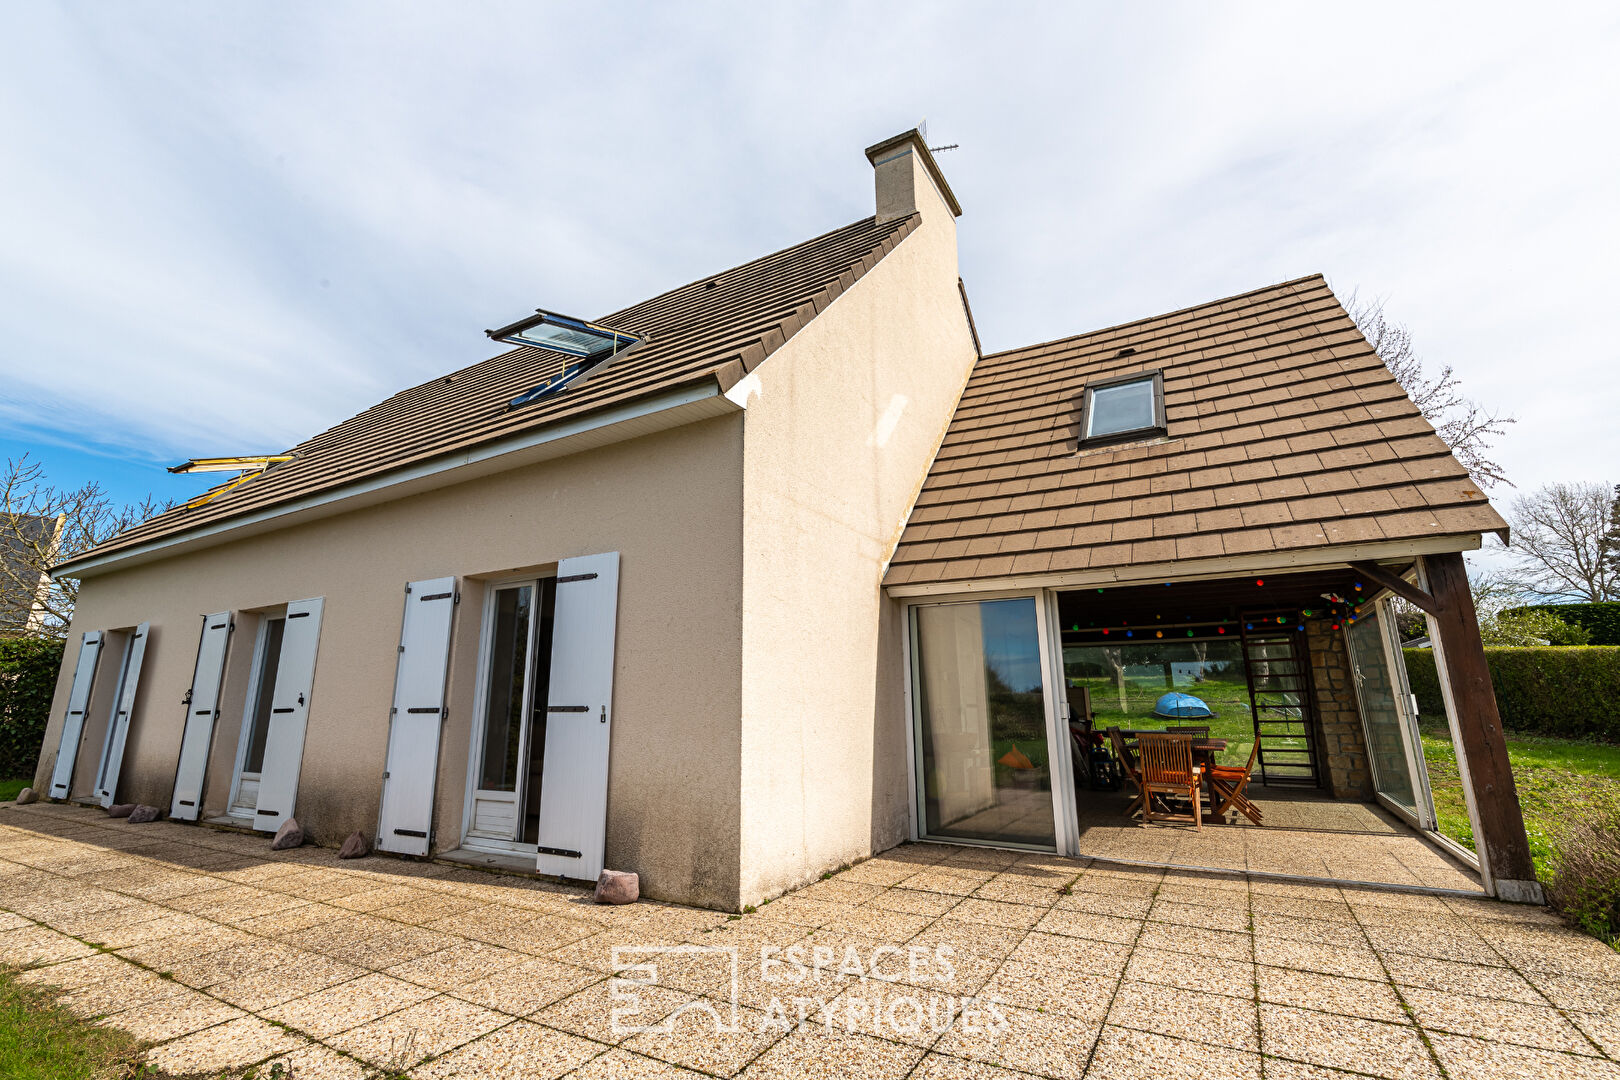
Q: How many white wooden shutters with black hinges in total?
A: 6